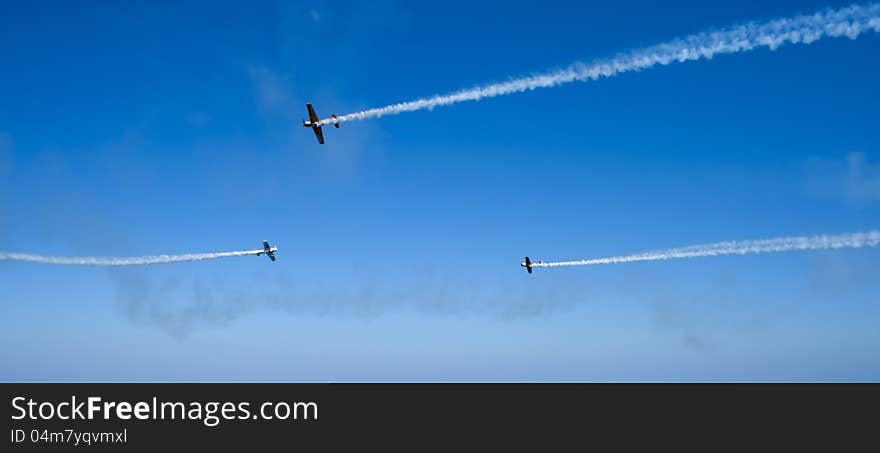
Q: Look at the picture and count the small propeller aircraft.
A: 3